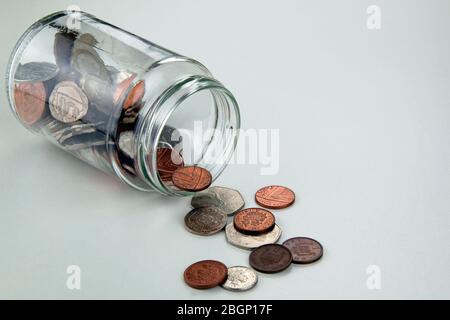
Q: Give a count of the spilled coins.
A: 9